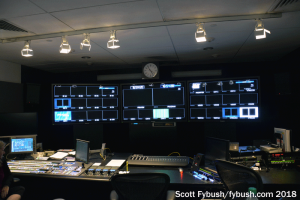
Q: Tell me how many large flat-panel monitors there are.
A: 3